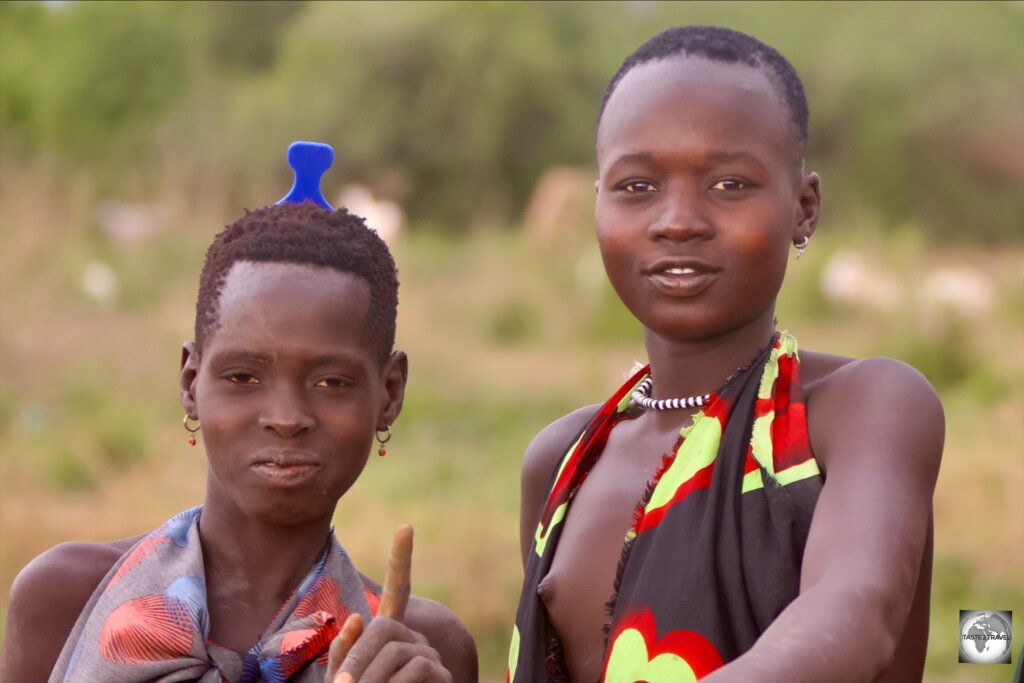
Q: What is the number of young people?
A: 2